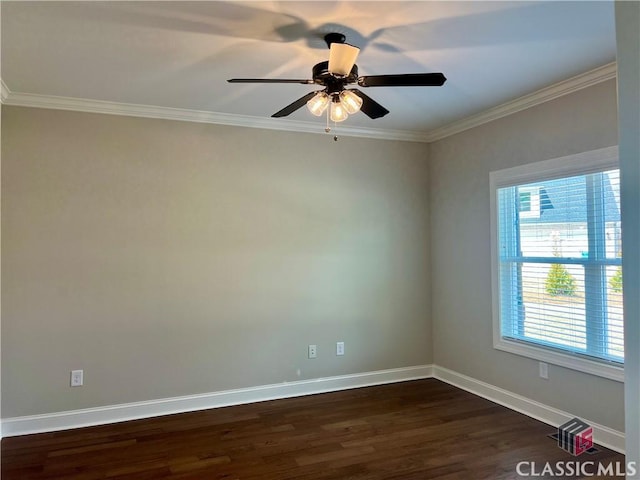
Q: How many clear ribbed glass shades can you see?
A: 3